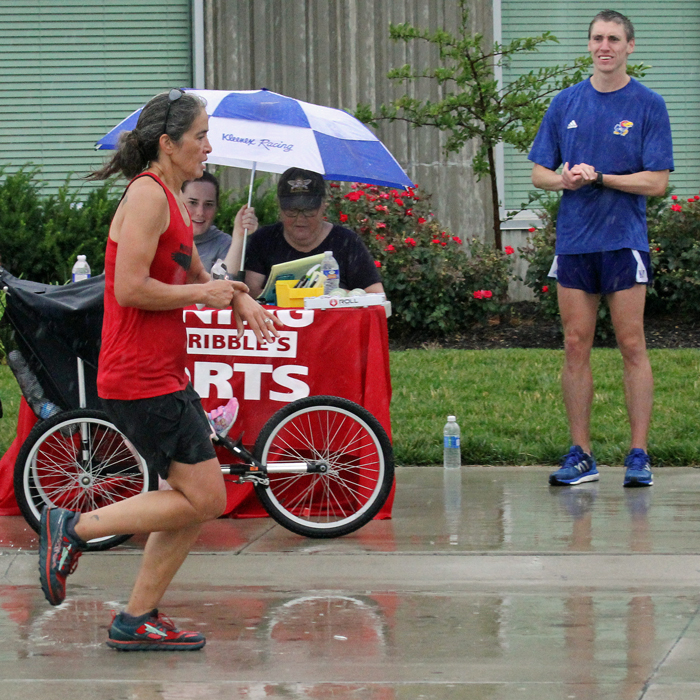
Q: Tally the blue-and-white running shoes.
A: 2